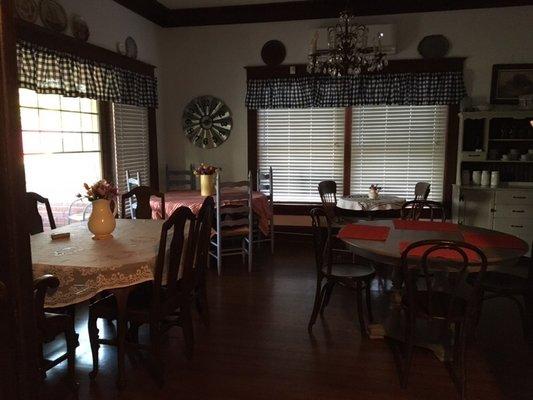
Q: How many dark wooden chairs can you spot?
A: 11